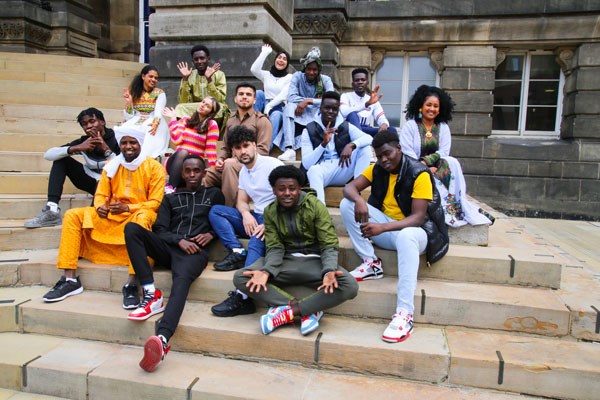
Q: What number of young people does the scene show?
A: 15